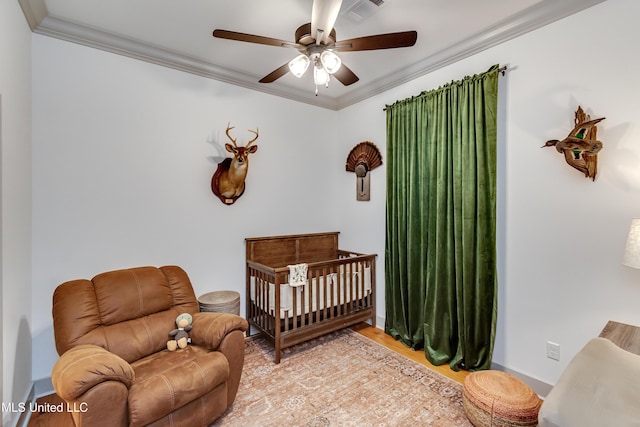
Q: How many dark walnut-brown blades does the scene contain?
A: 4